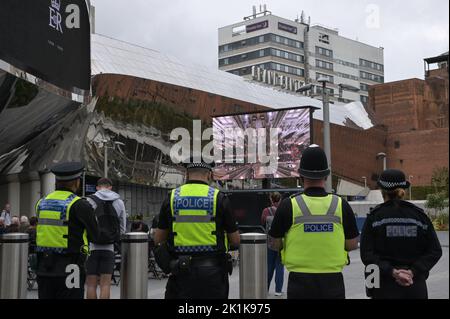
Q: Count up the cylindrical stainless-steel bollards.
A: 3